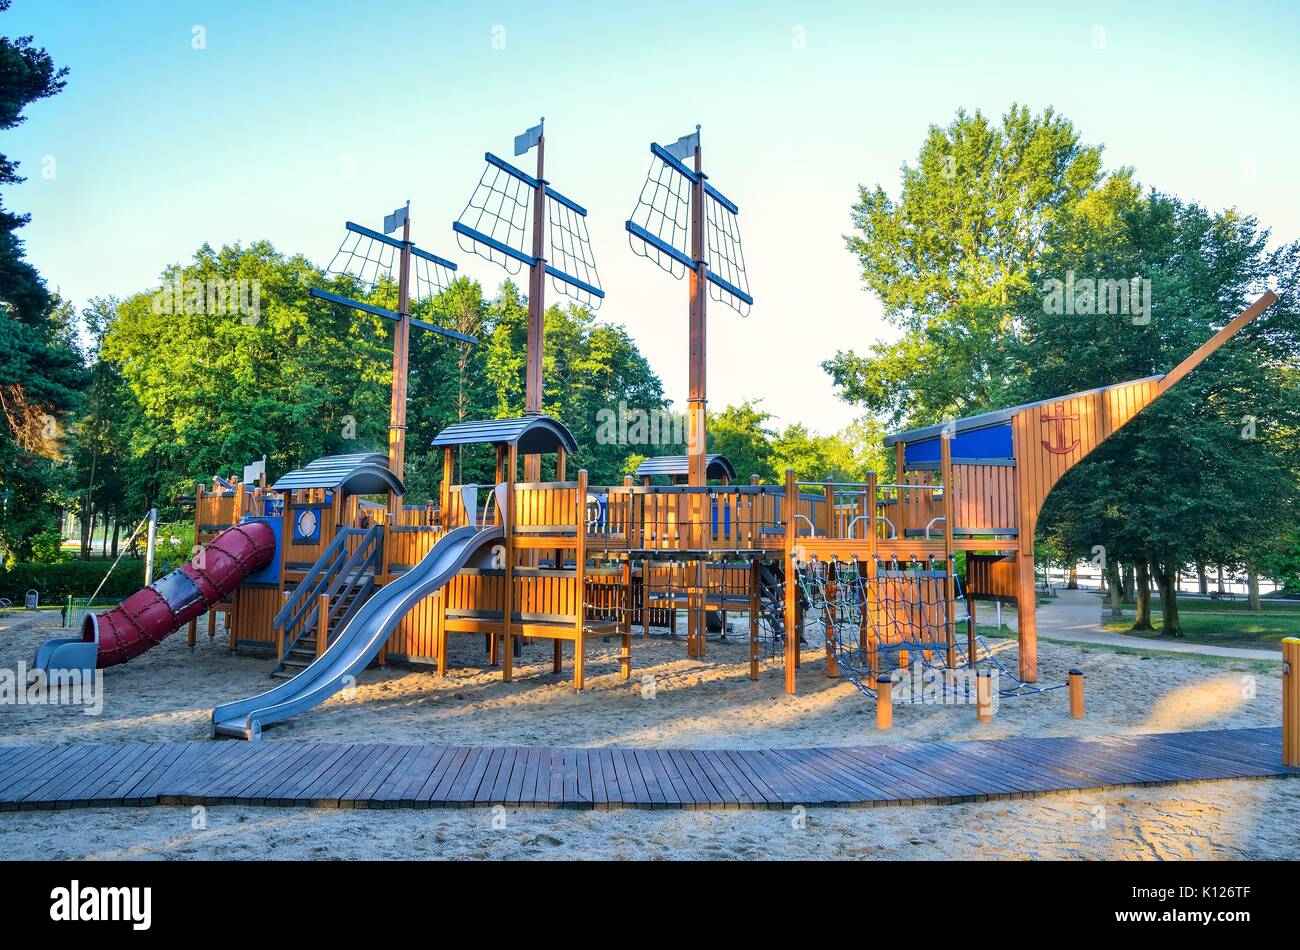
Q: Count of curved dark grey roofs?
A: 4